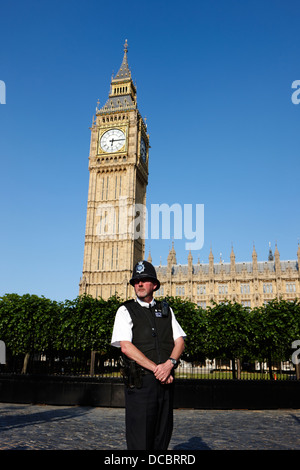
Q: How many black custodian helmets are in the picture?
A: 1